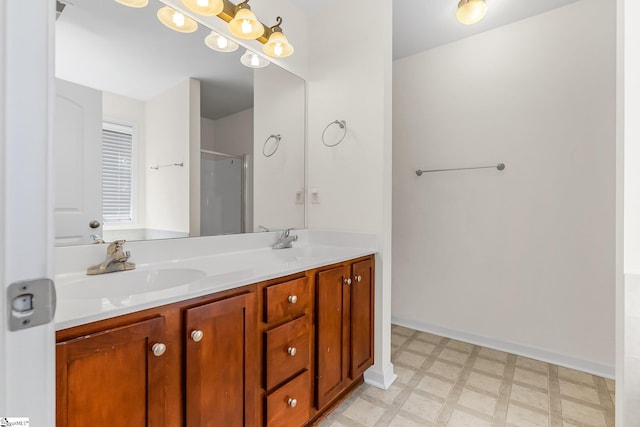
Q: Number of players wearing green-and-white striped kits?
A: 0